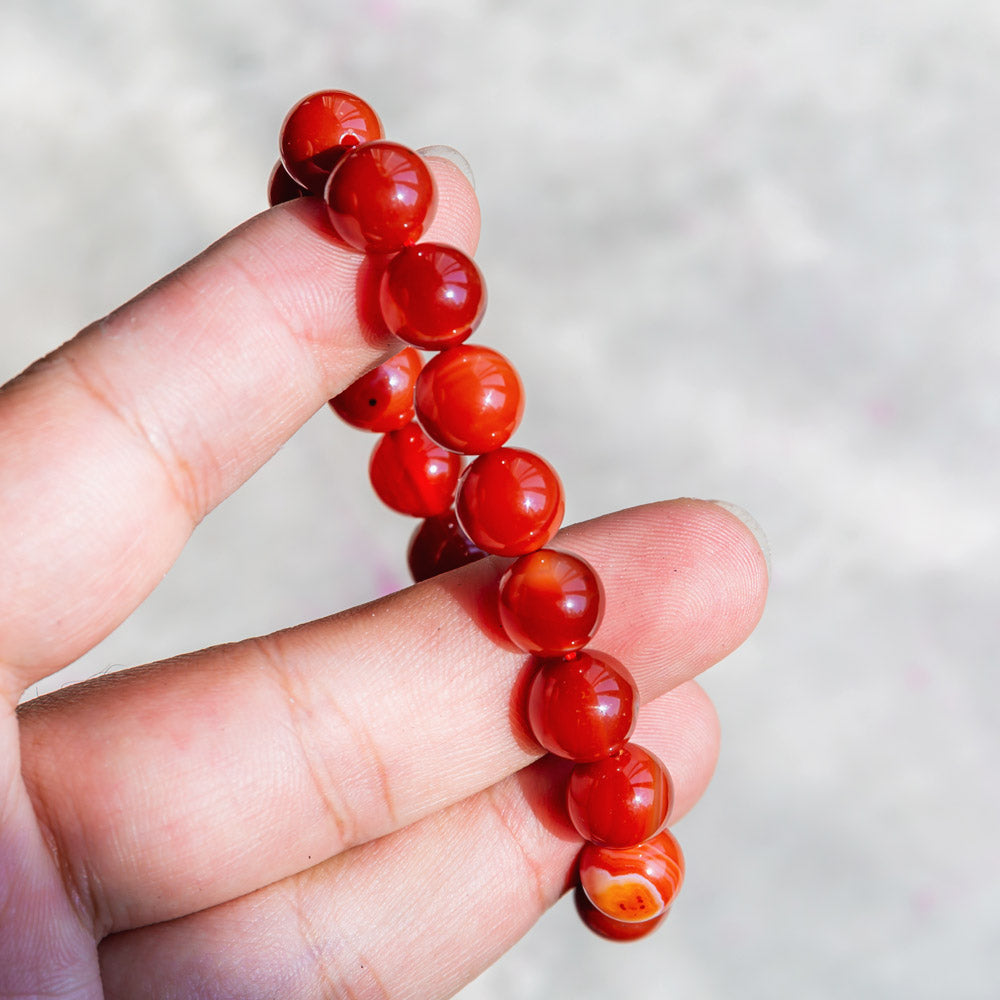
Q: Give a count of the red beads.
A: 14